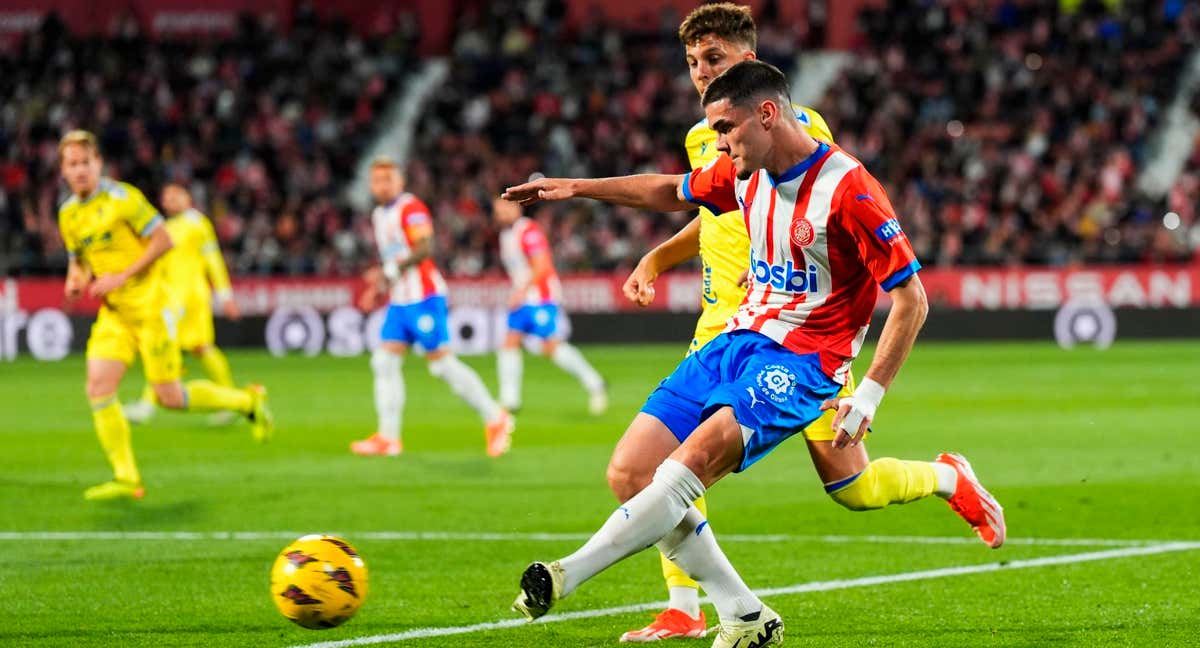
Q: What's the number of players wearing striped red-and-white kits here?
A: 3